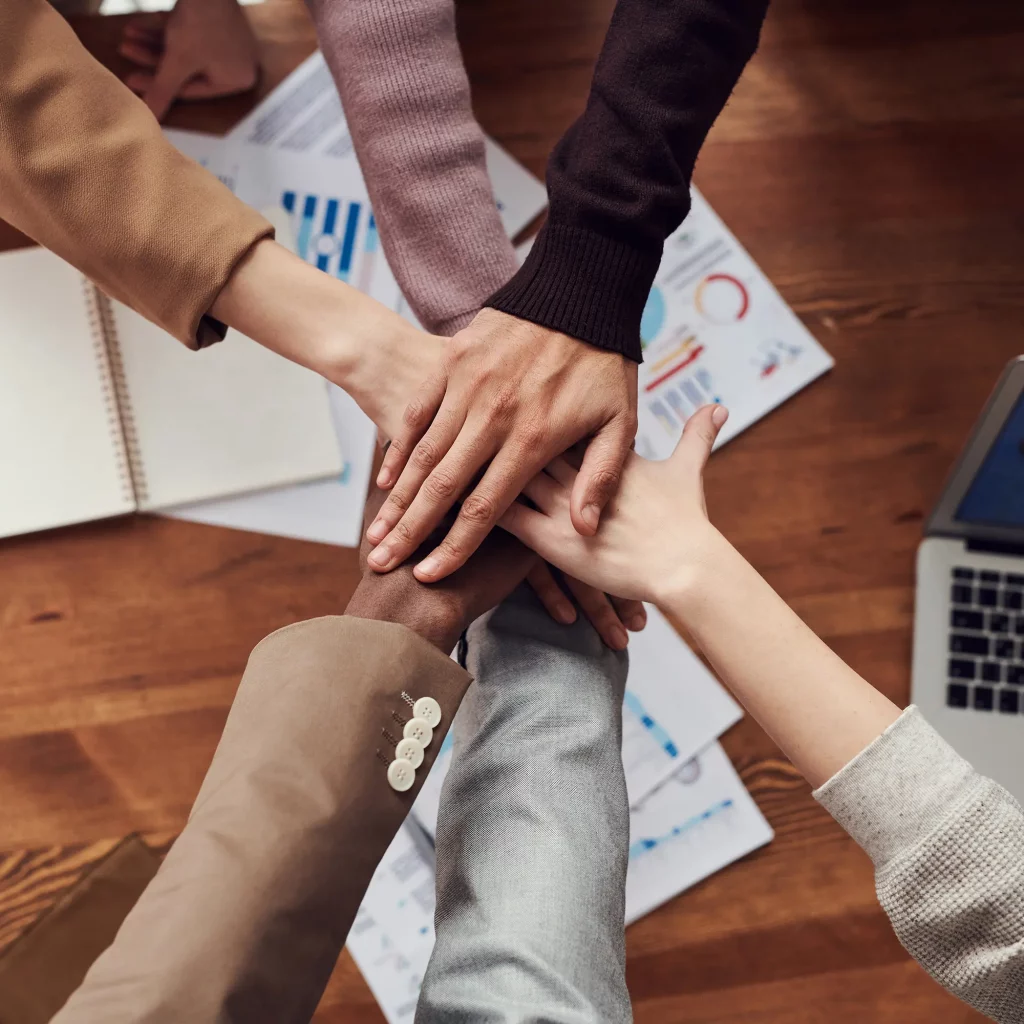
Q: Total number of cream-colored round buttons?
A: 4